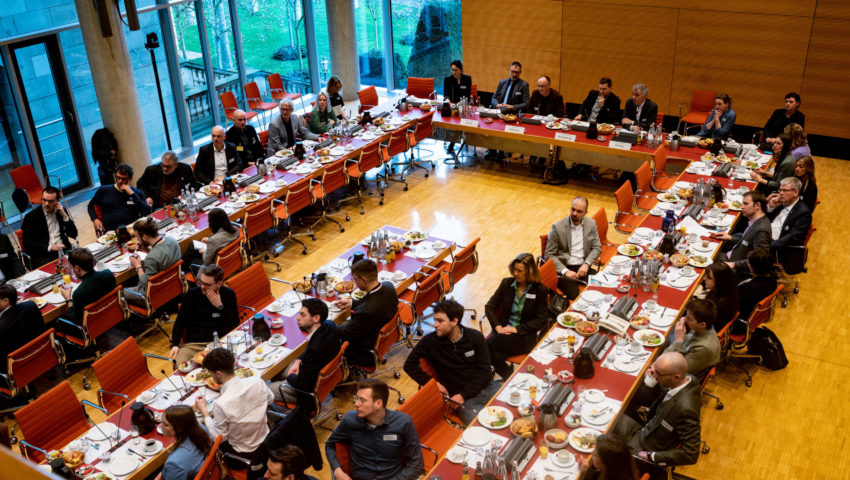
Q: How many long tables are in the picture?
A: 4